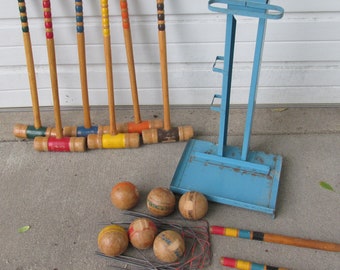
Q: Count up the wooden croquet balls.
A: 6